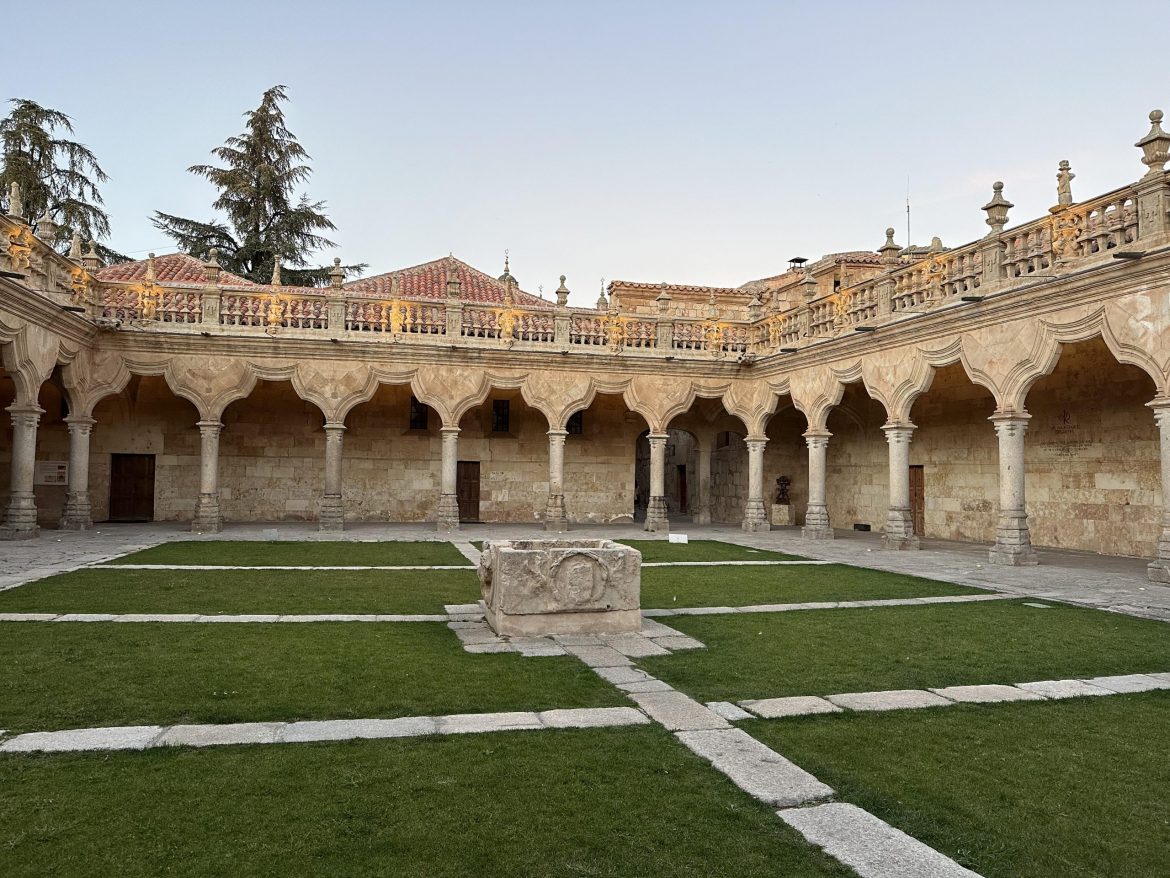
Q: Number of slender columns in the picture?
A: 12